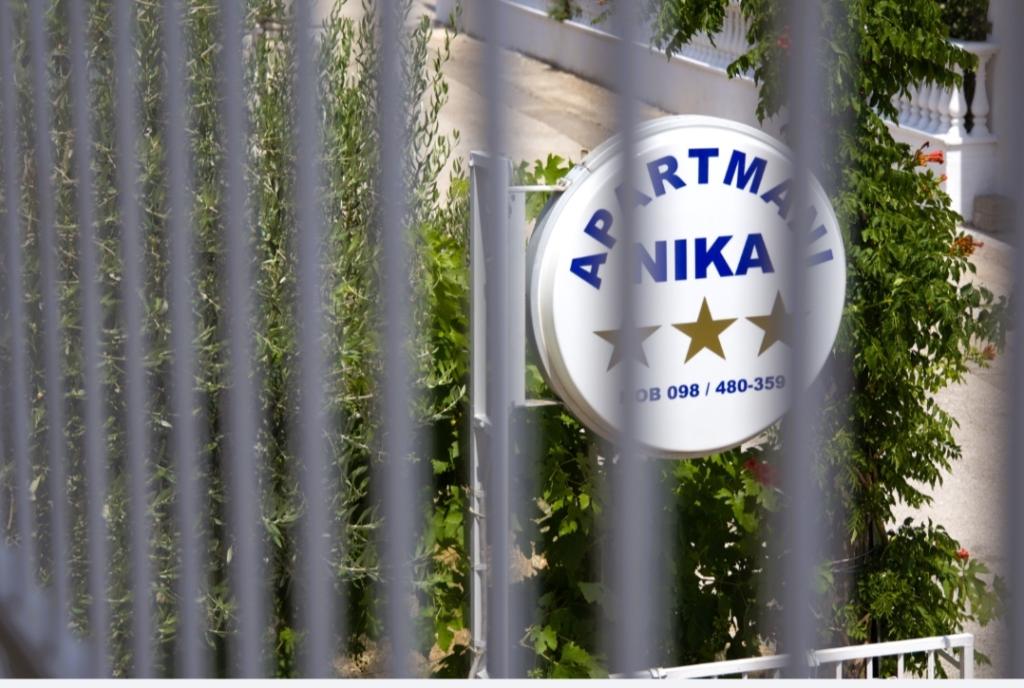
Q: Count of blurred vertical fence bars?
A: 12